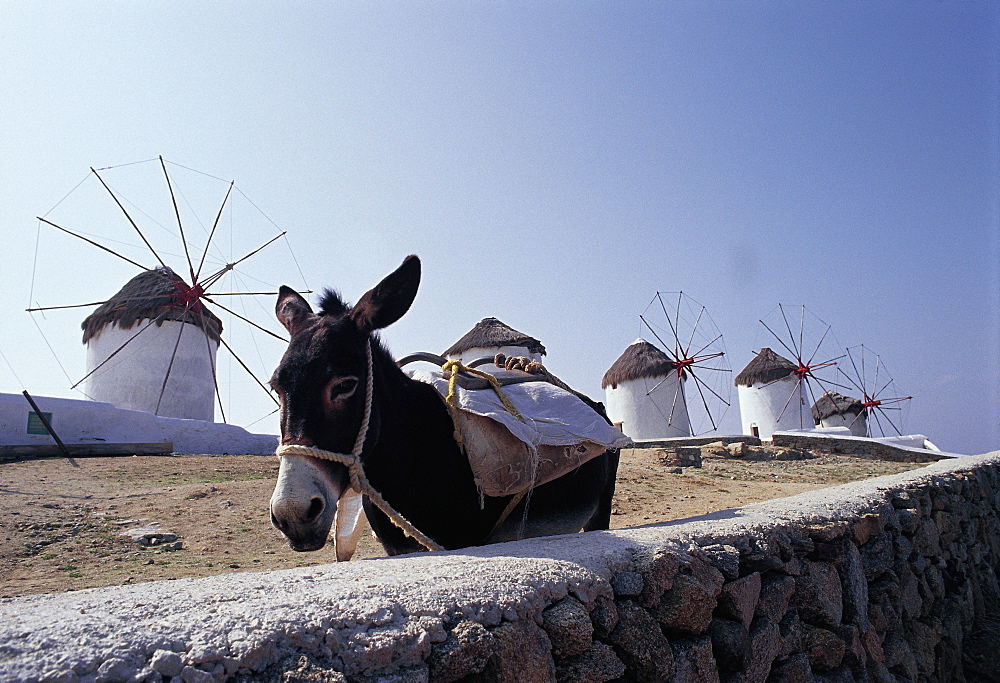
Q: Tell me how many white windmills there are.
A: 5